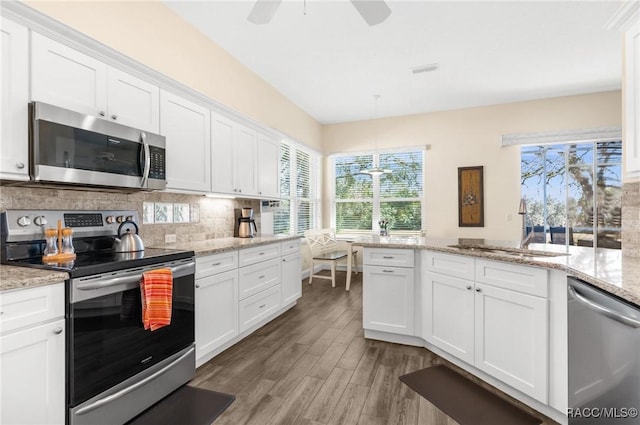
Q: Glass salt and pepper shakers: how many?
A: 2